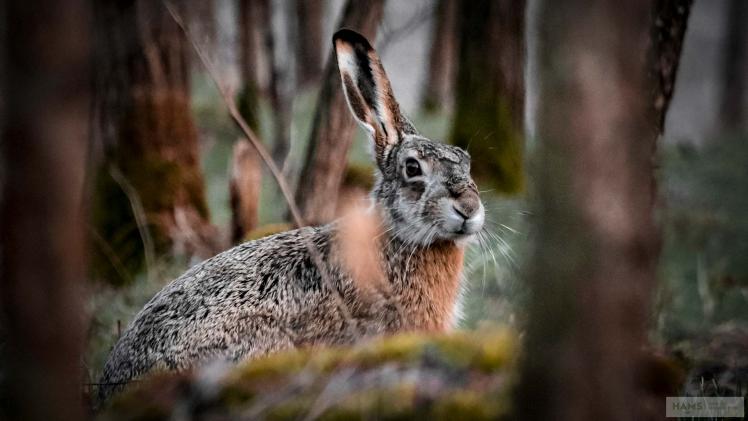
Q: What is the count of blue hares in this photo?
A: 0